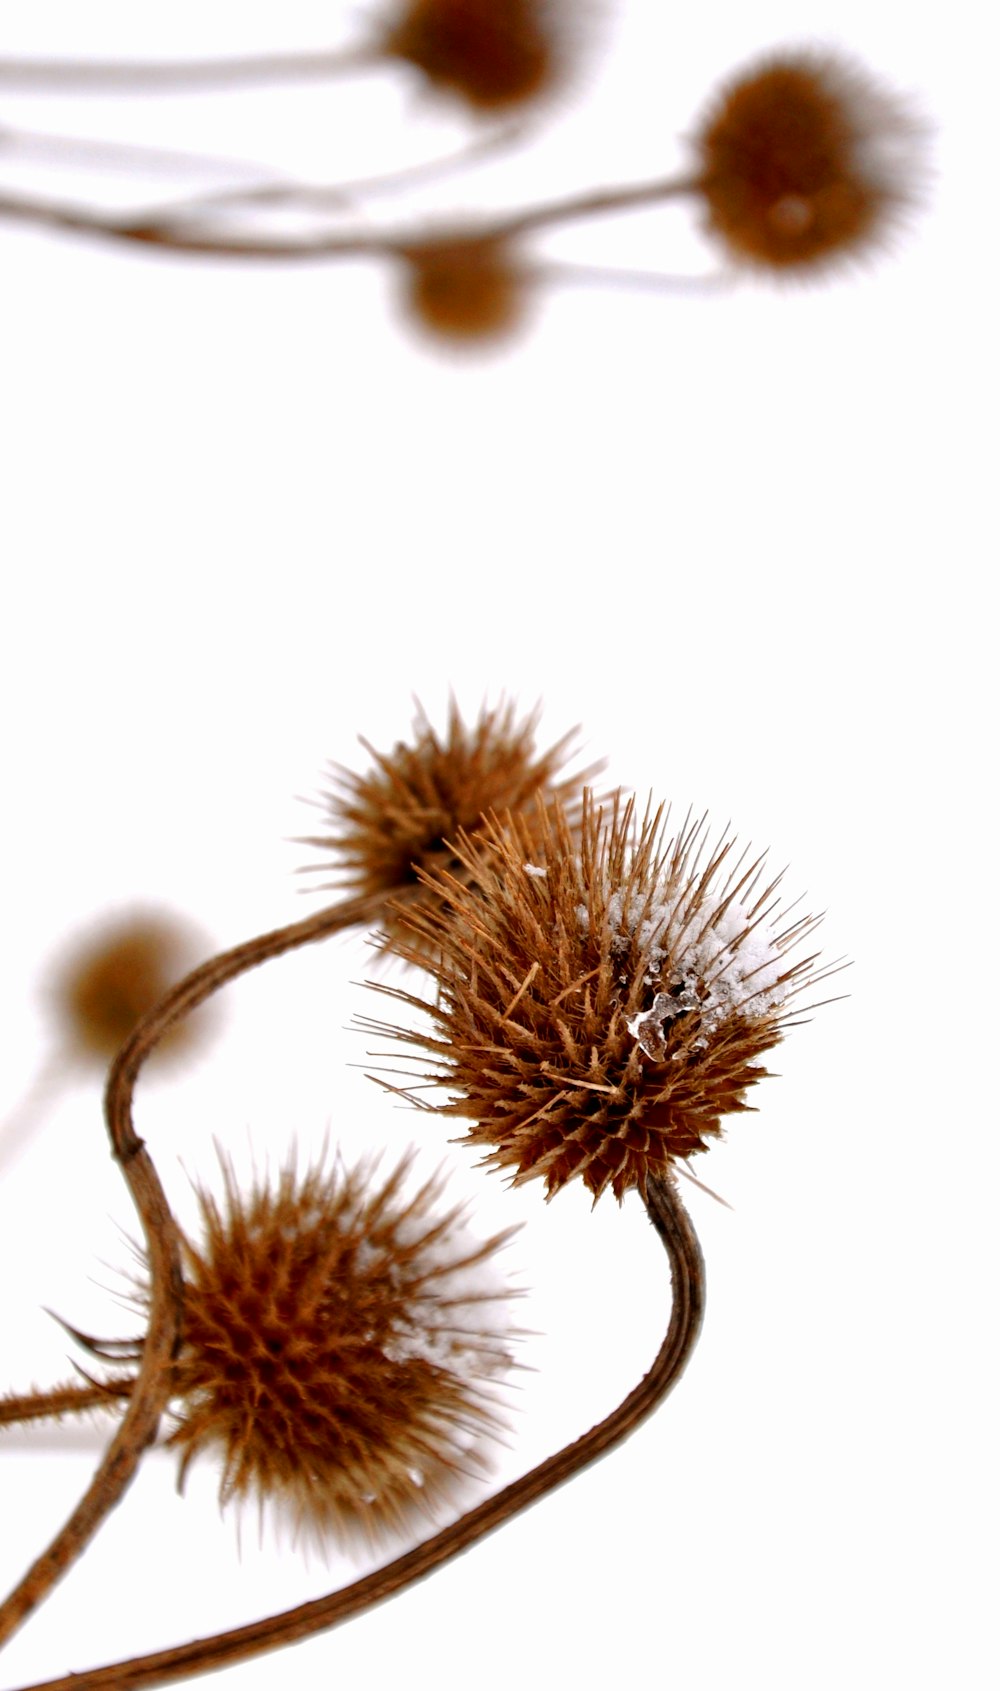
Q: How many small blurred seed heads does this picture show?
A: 4